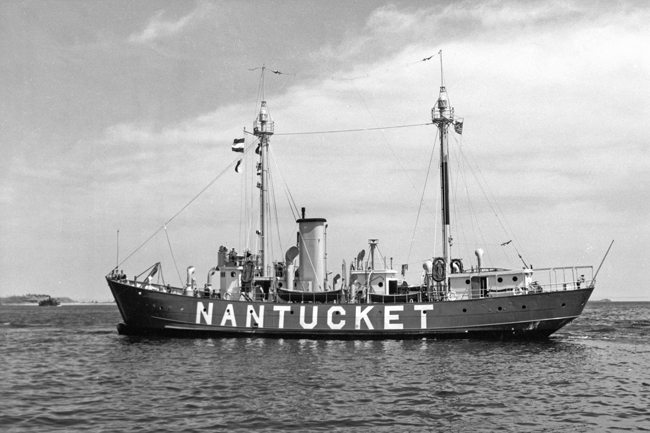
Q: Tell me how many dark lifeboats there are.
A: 2